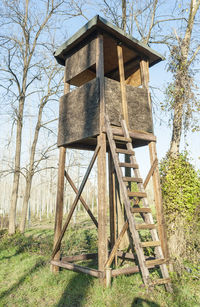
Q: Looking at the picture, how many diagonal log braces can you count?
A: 3